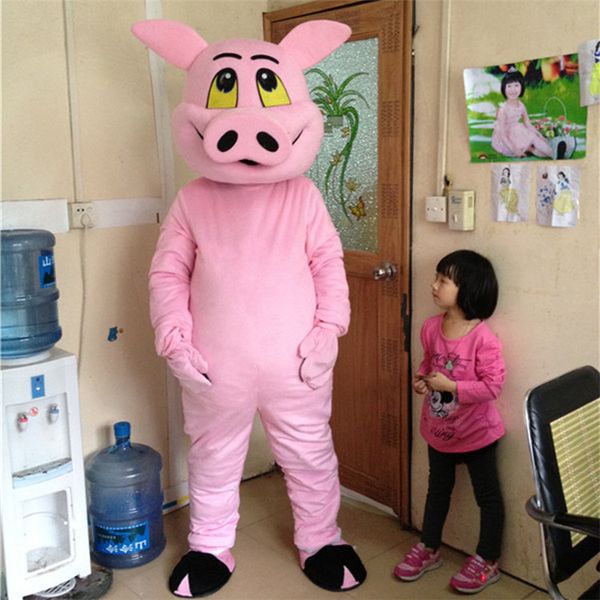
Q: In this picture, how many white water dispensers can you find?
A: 1